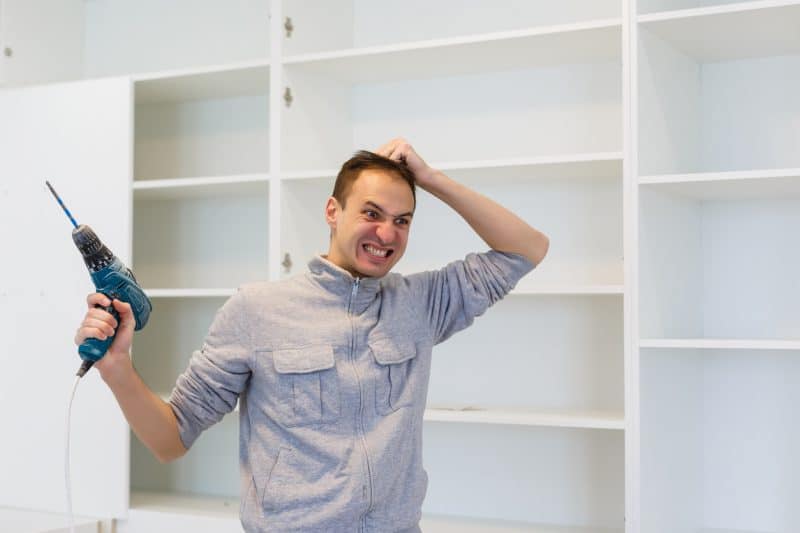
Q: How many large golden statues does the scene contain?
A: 0